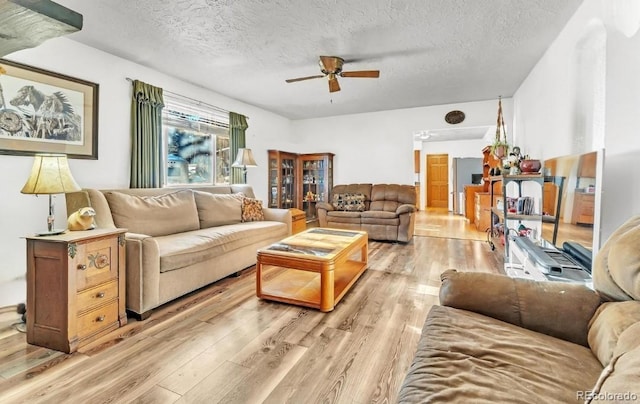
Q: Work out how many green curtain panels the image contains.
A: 2